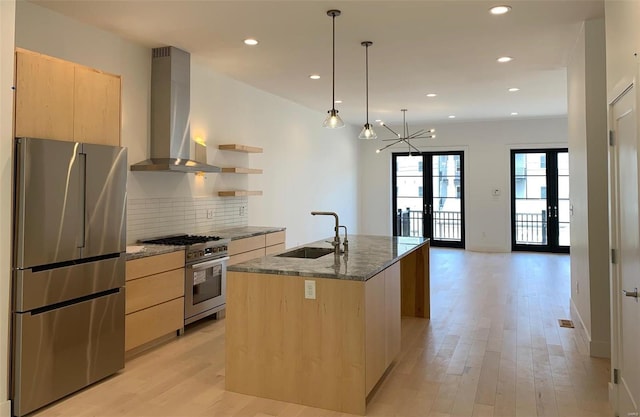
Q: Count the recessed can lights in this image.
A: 10